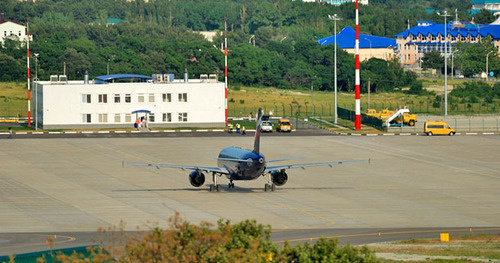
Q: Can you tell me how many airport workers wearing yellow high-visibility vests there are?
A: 3